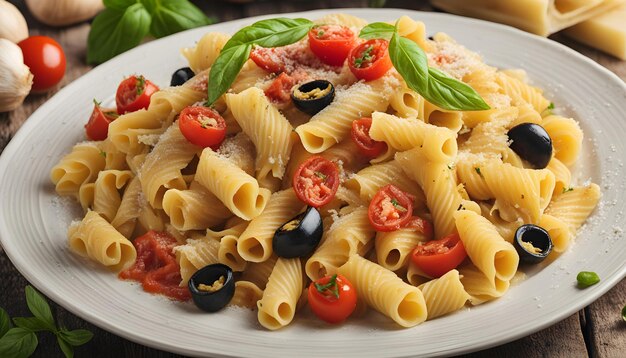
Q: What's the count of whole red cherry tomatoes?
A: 2